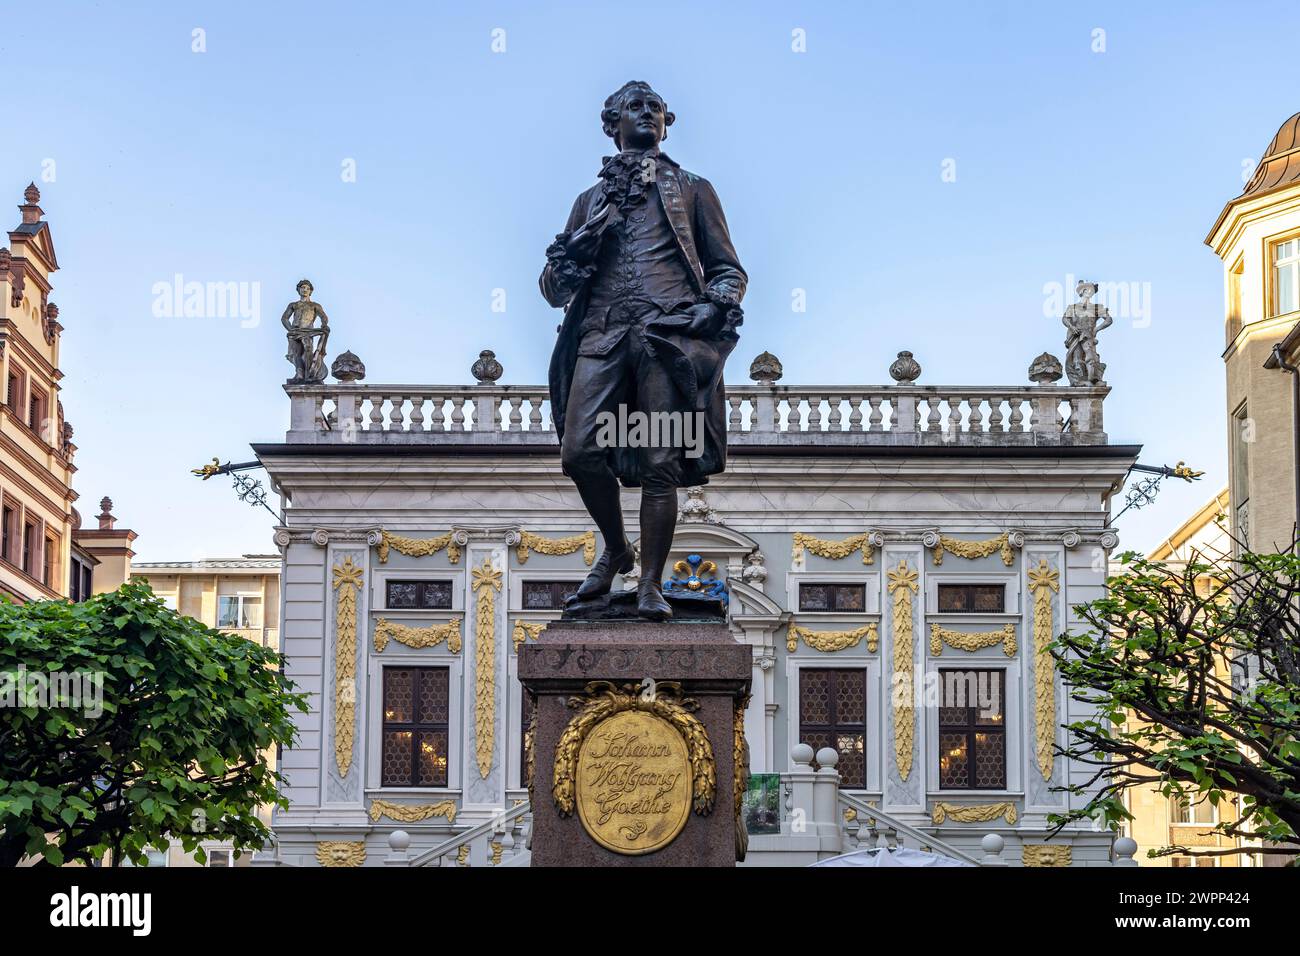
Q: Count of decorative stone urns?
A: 5